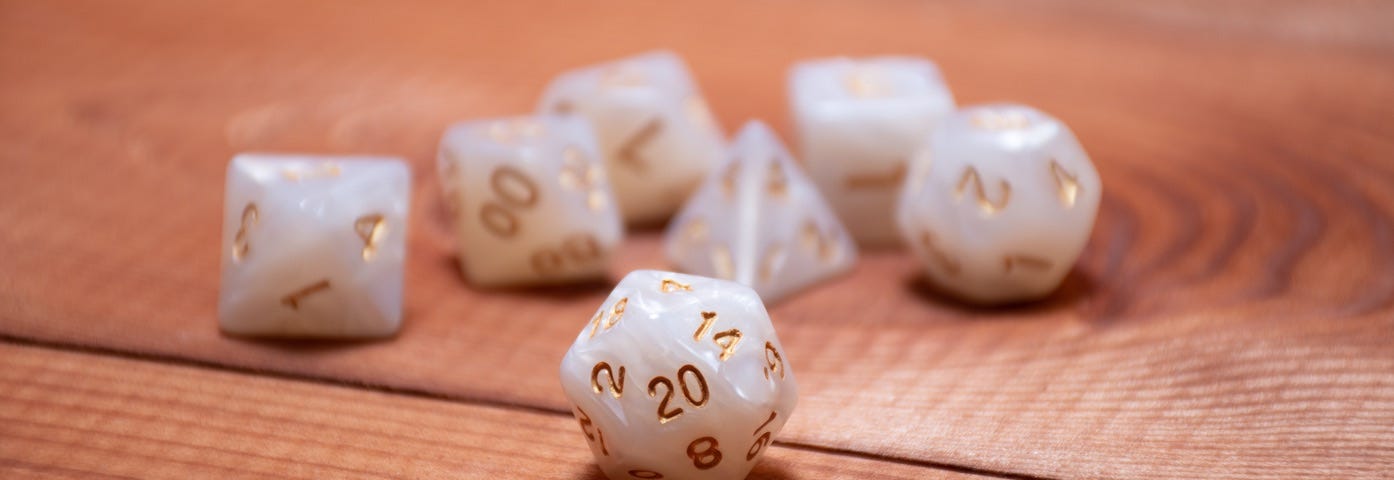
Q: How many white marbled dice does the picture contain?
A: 7